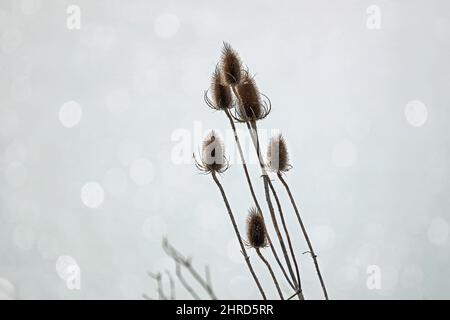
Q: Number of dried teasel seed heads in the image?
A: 6